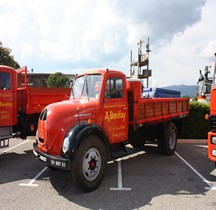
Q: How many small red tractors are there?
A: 0